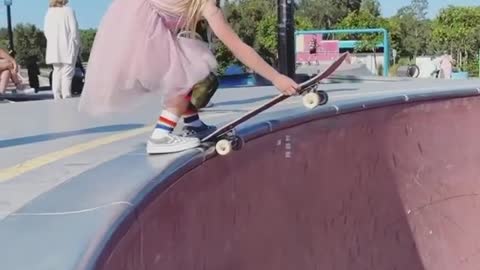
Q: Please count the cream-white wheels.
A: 2